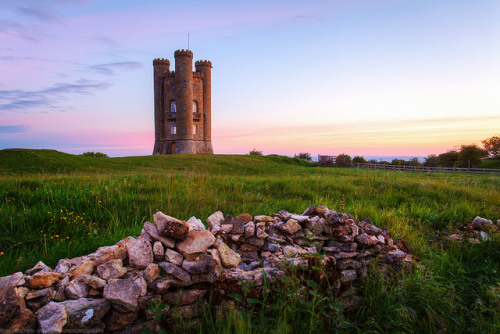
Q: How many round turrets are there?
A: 3